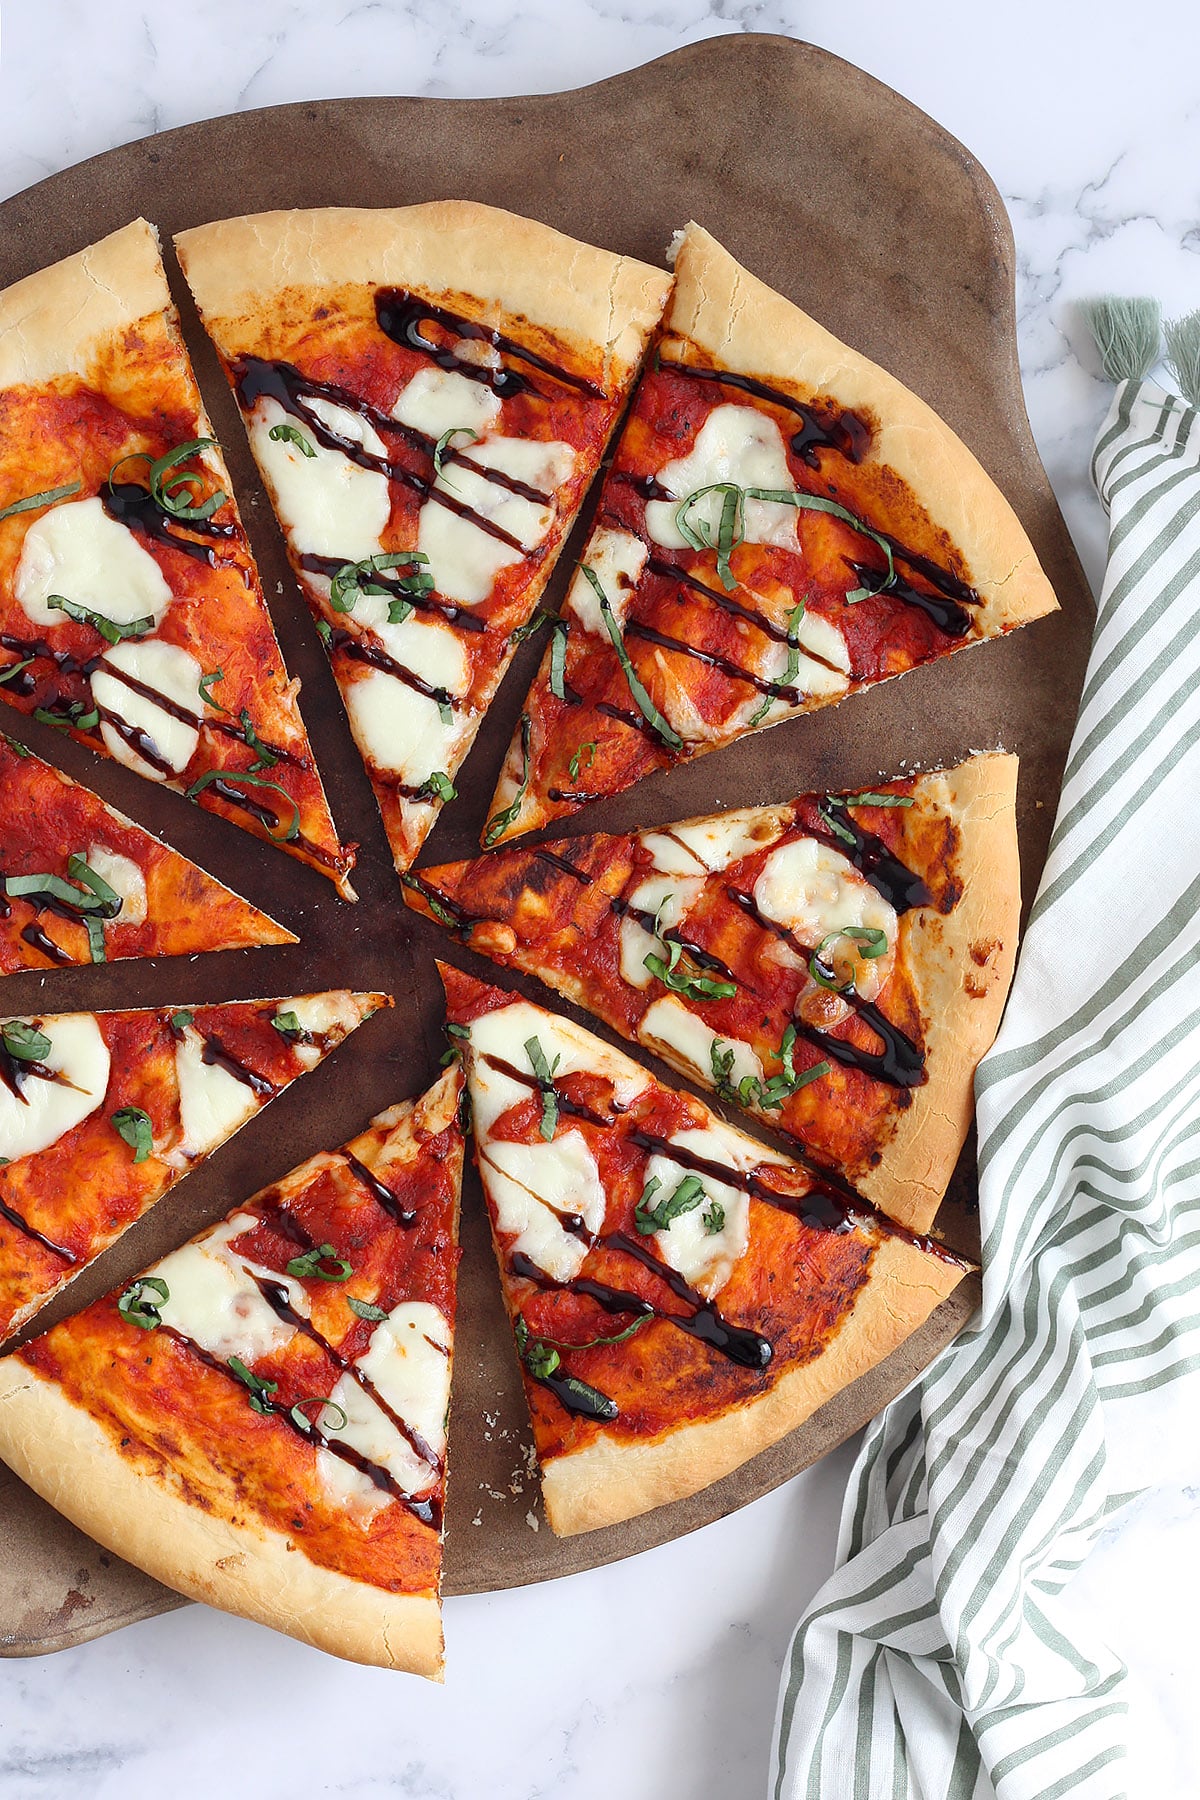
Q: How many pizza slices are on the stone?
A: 8